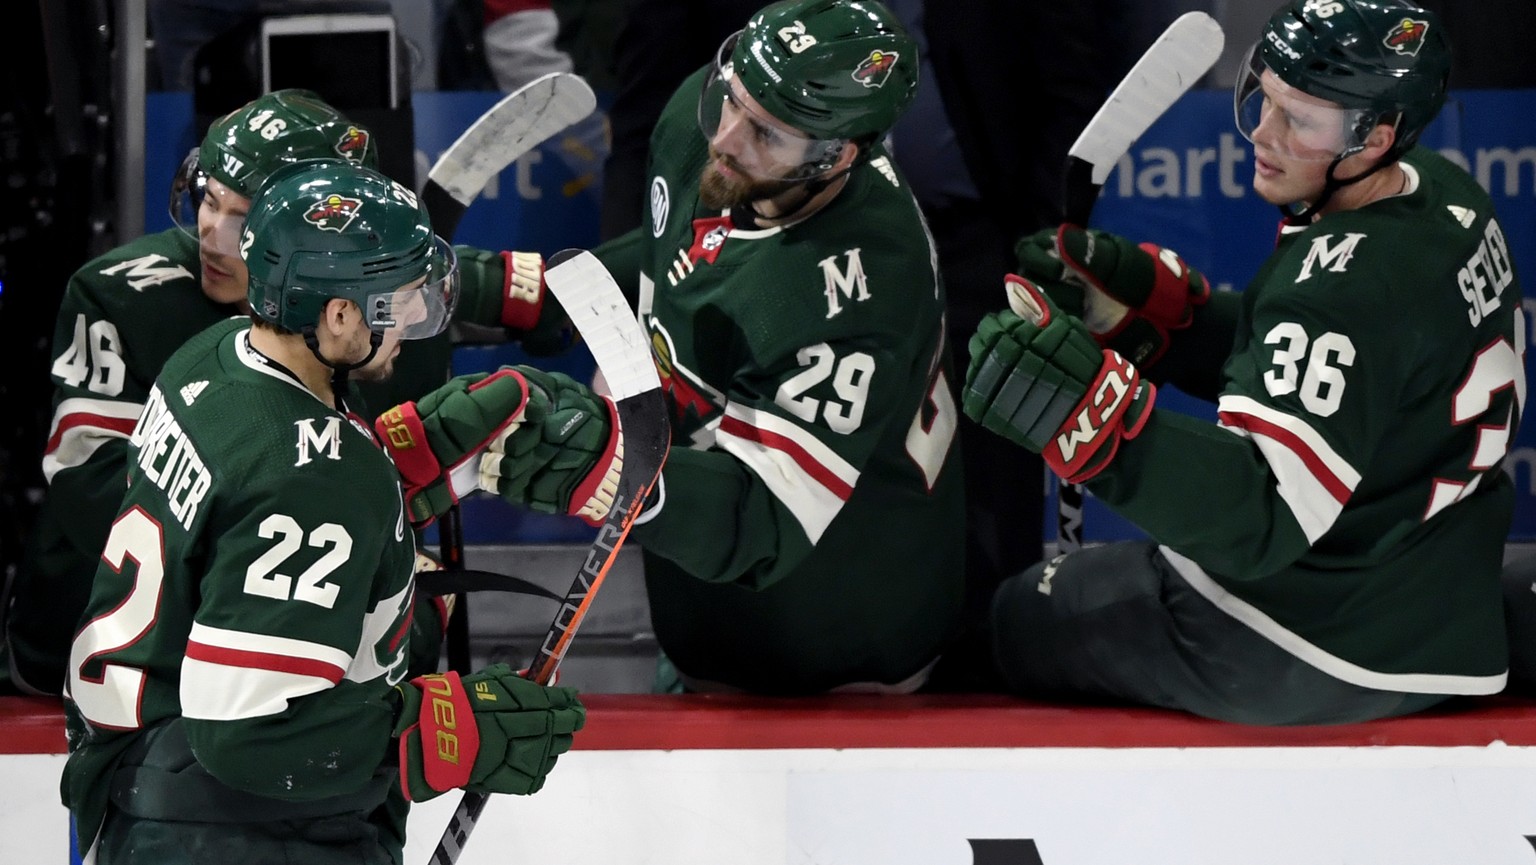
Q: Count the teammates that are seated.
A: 3